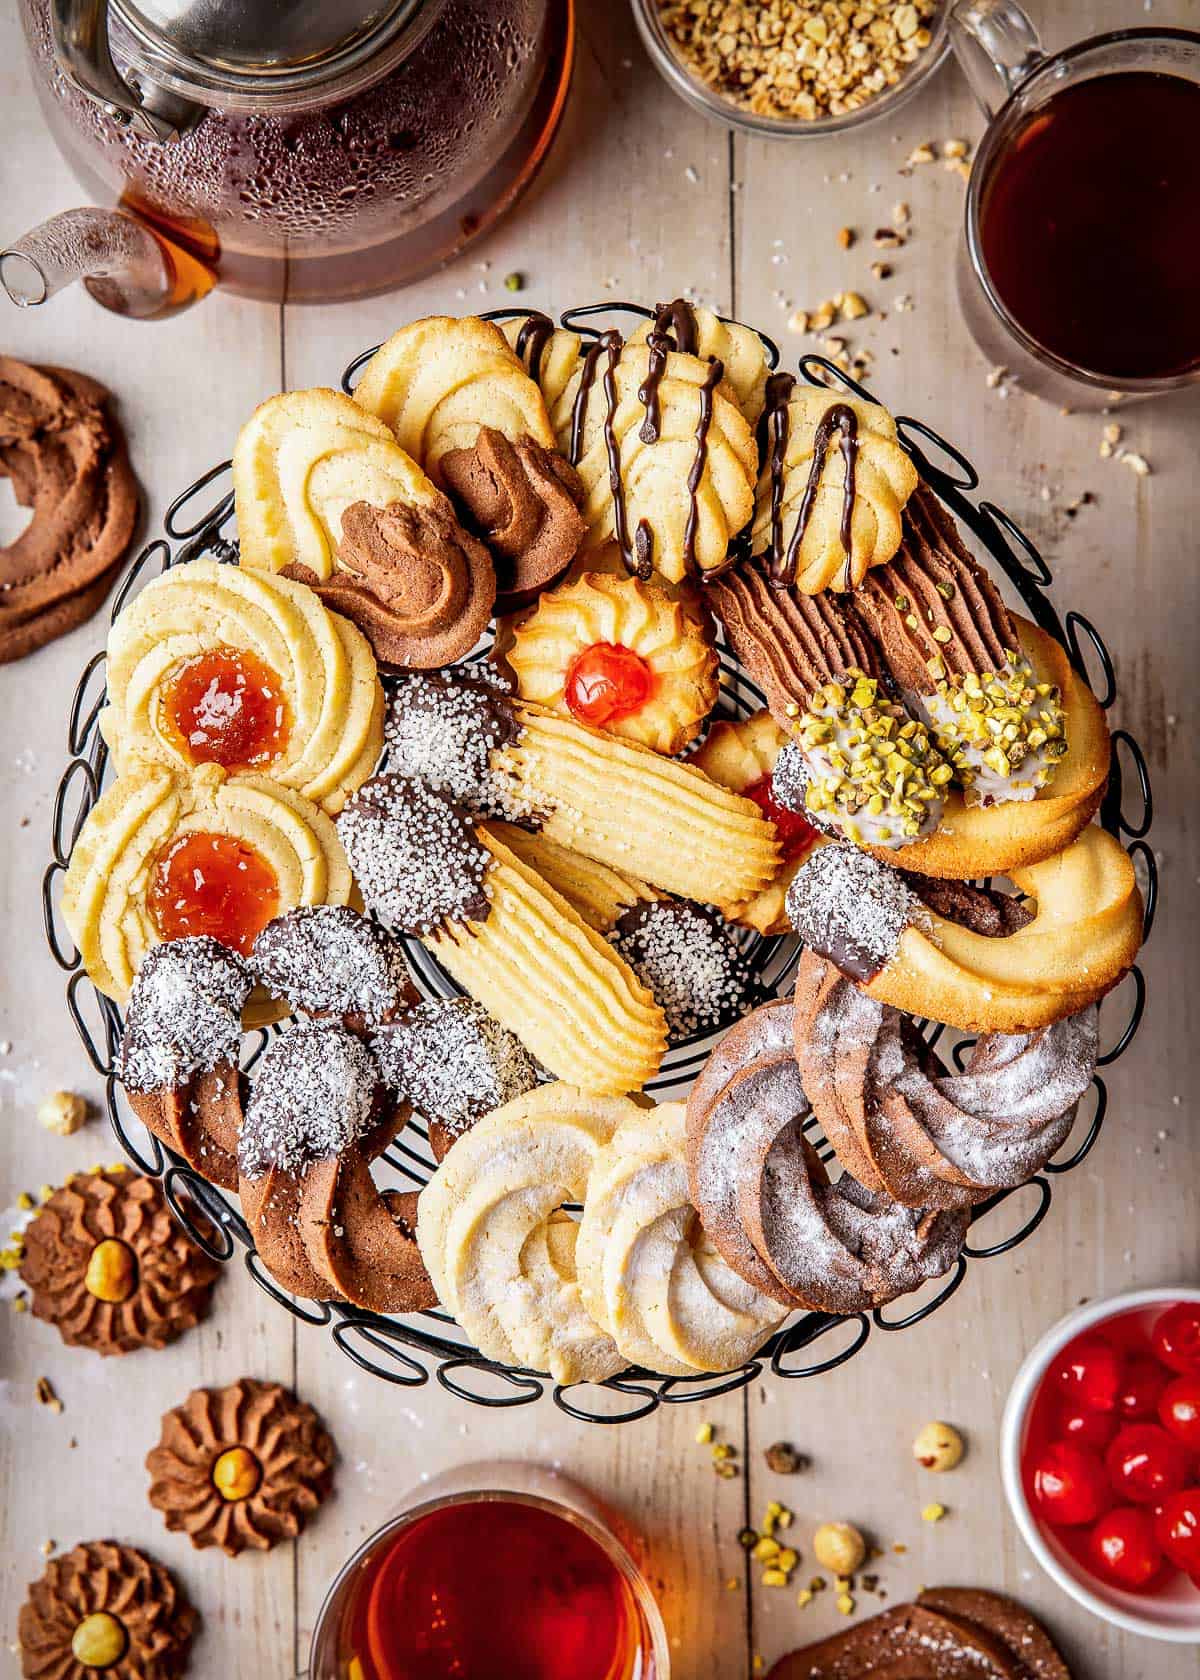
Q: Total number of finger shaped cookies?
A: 5